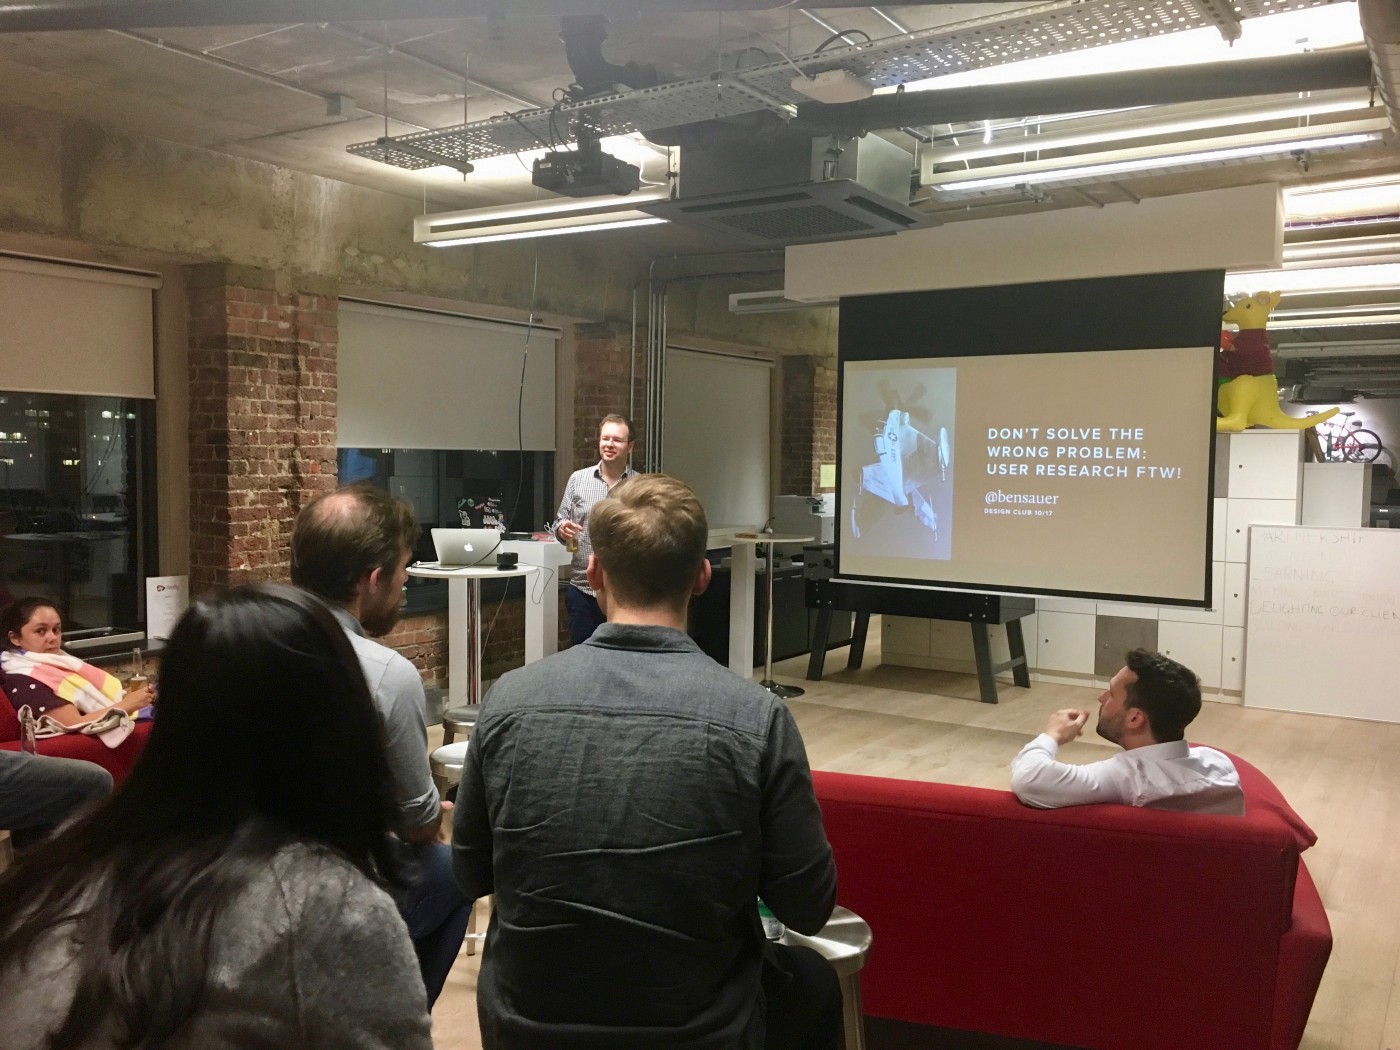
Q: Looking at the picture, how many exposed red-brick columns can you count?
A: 3